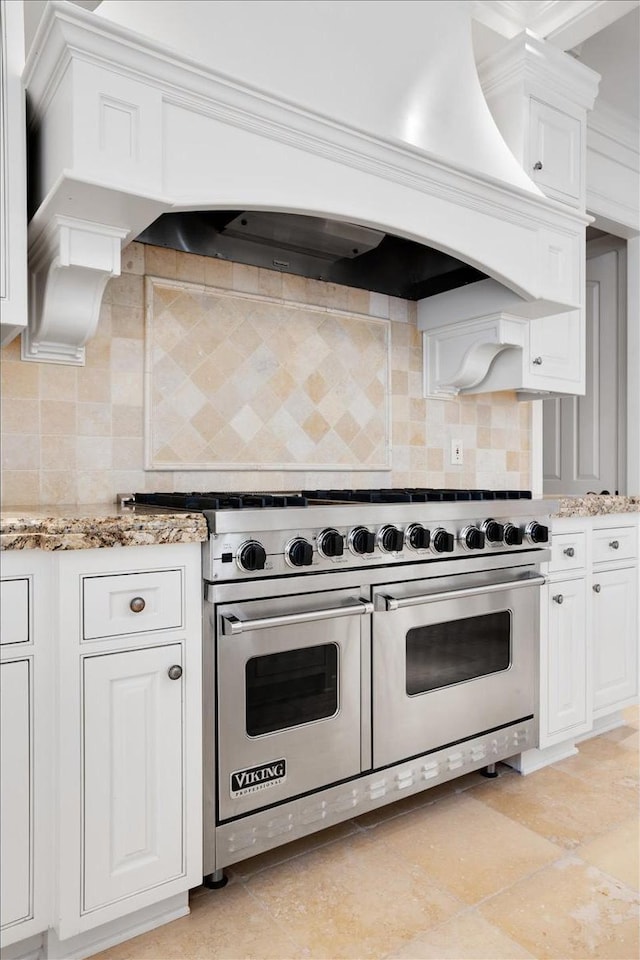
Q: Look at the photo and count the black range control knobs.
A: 11